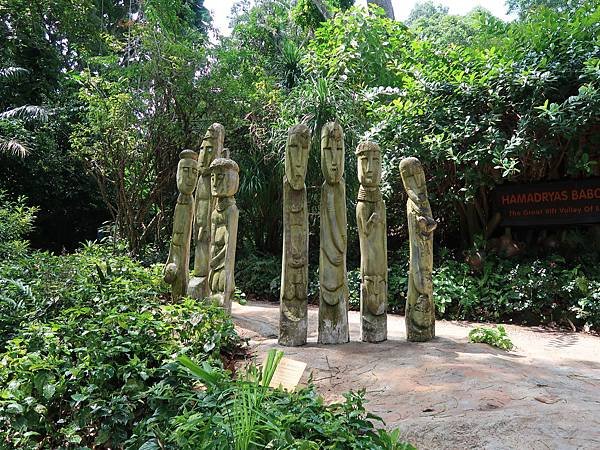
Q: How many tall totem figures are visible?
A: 7